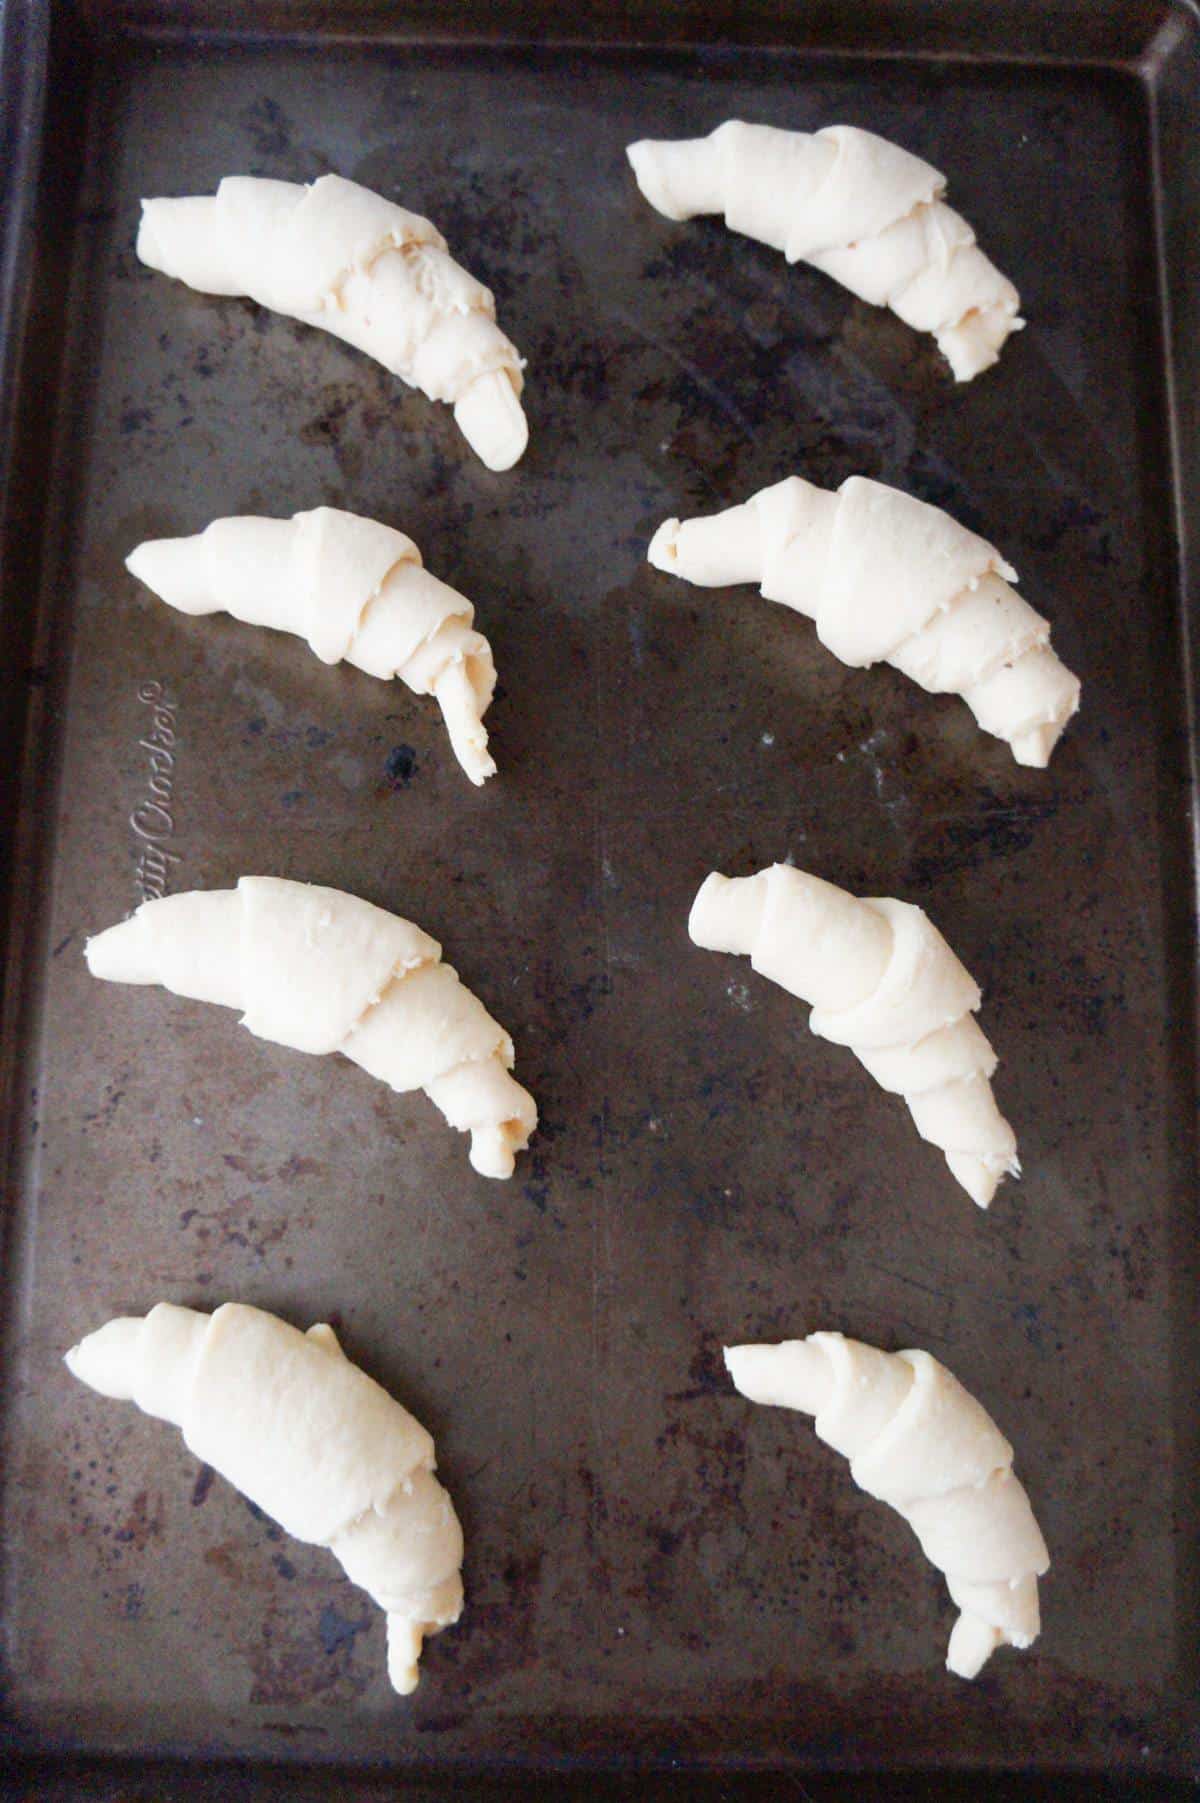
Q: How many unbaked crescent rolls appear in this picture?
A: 8